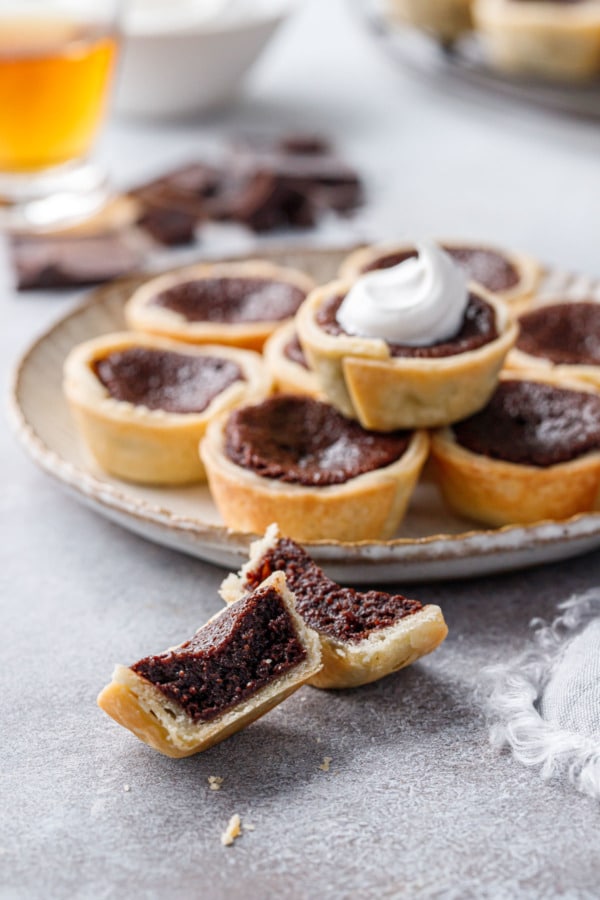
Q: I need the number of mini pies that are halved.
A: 1